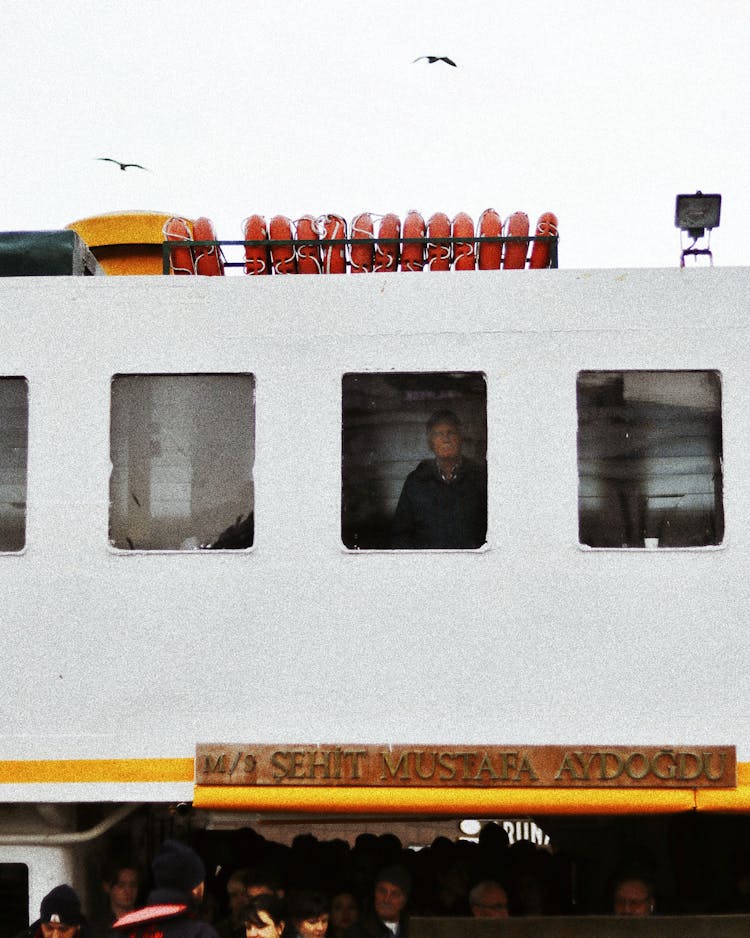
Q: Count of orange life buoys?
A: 14